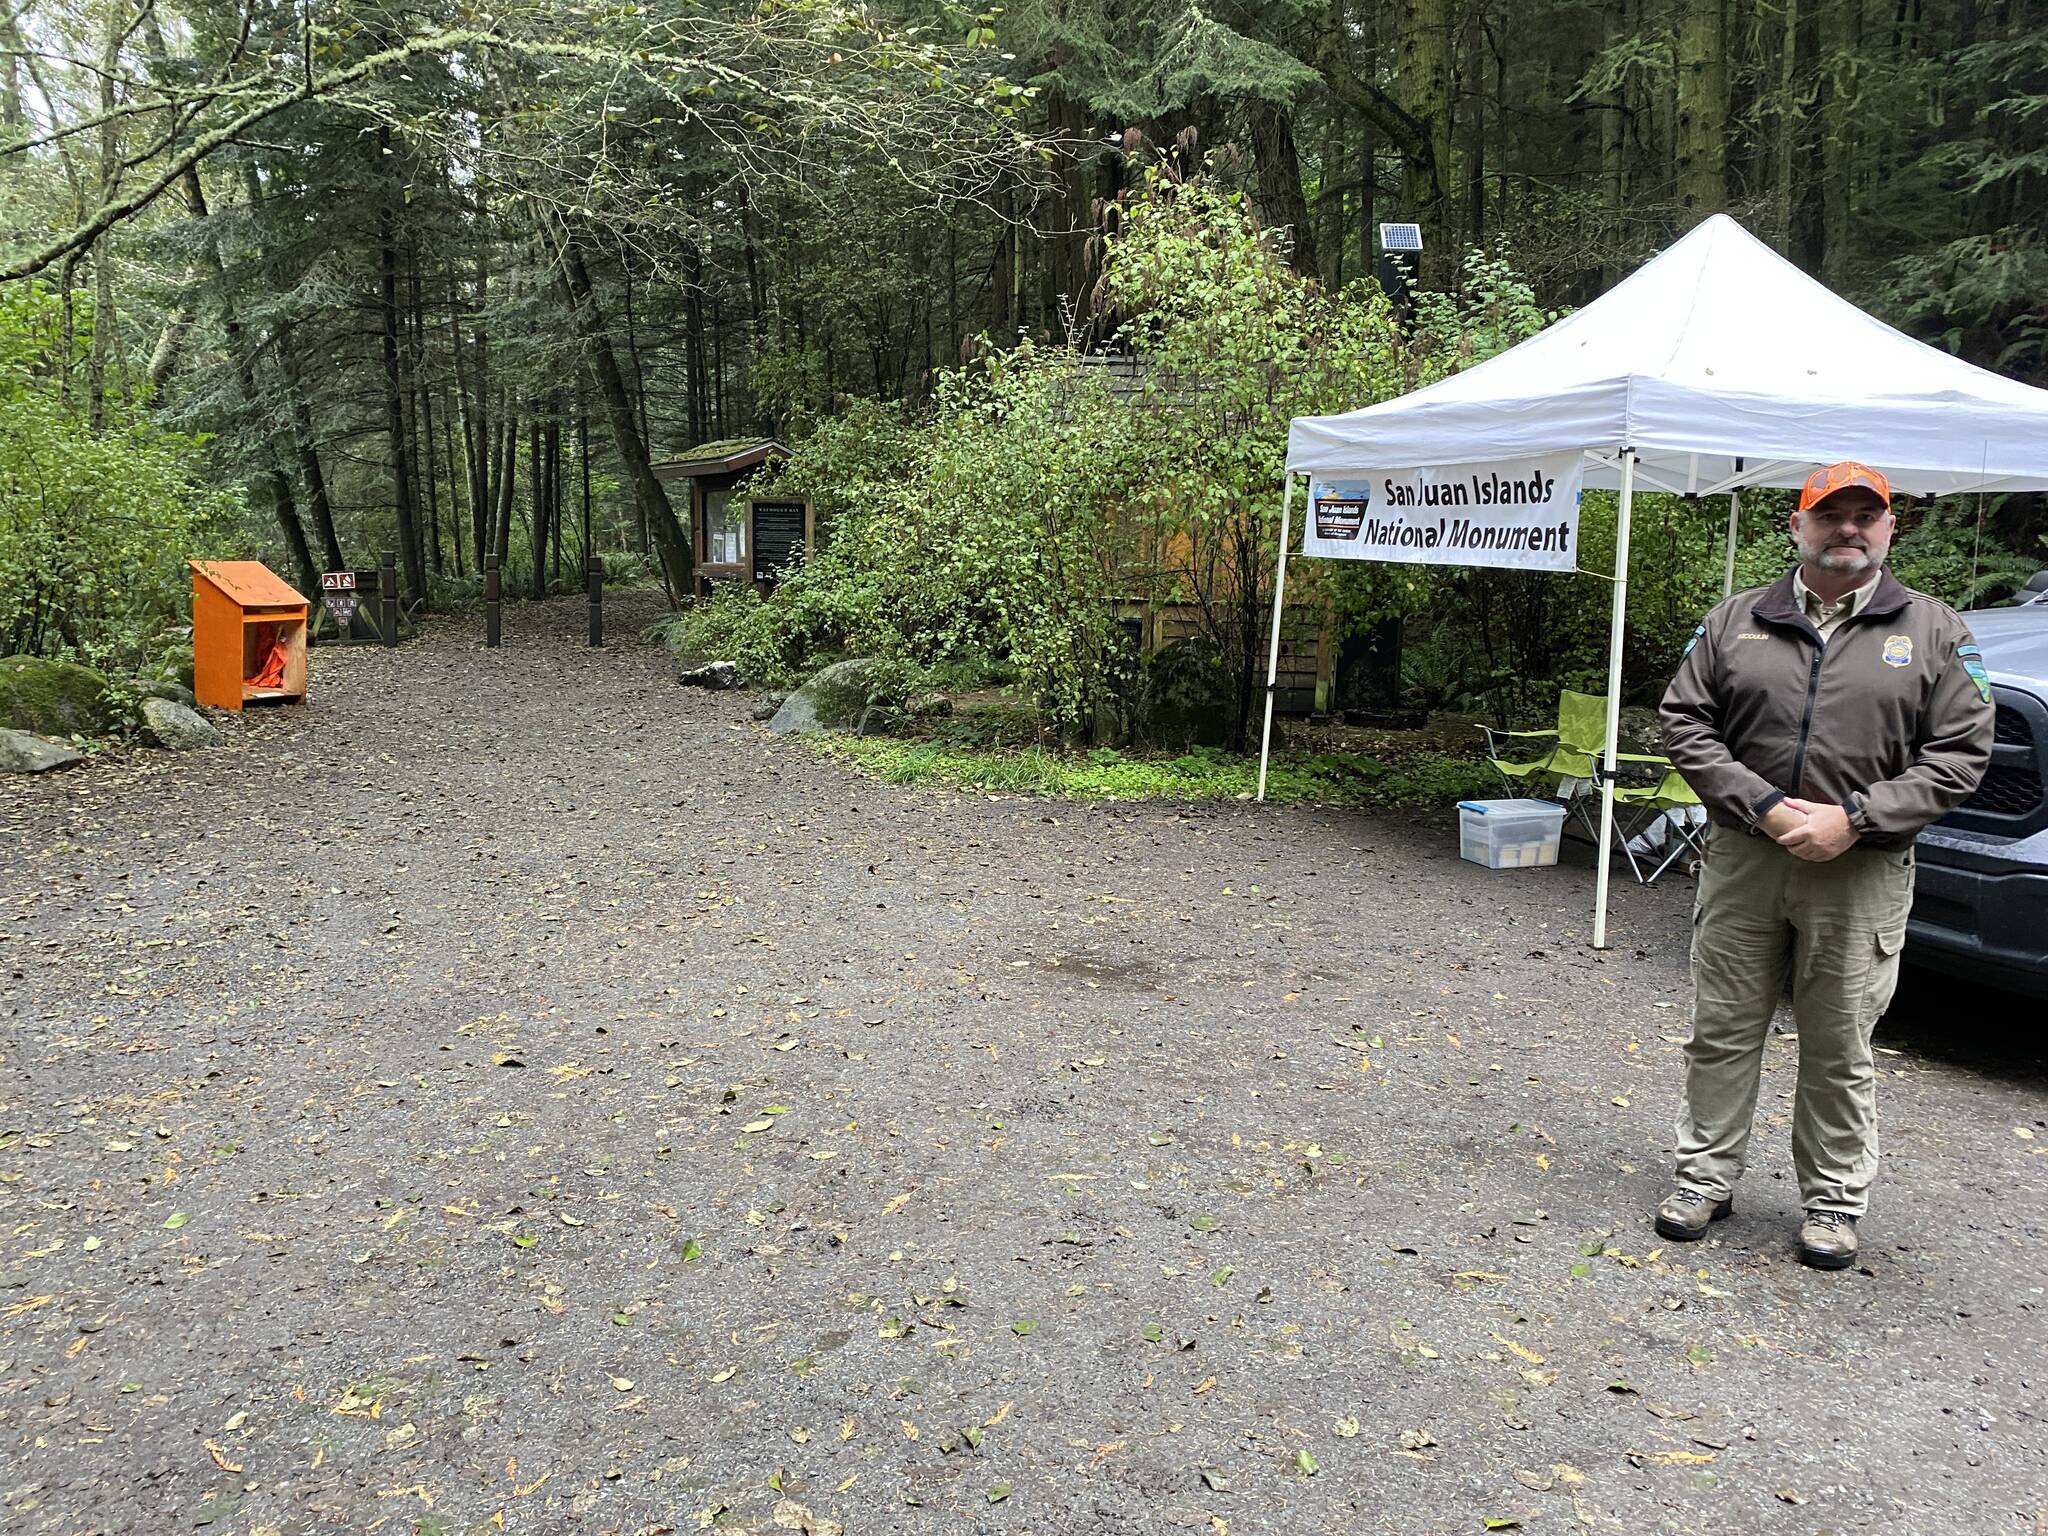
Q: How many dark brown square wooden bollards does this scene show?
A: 3